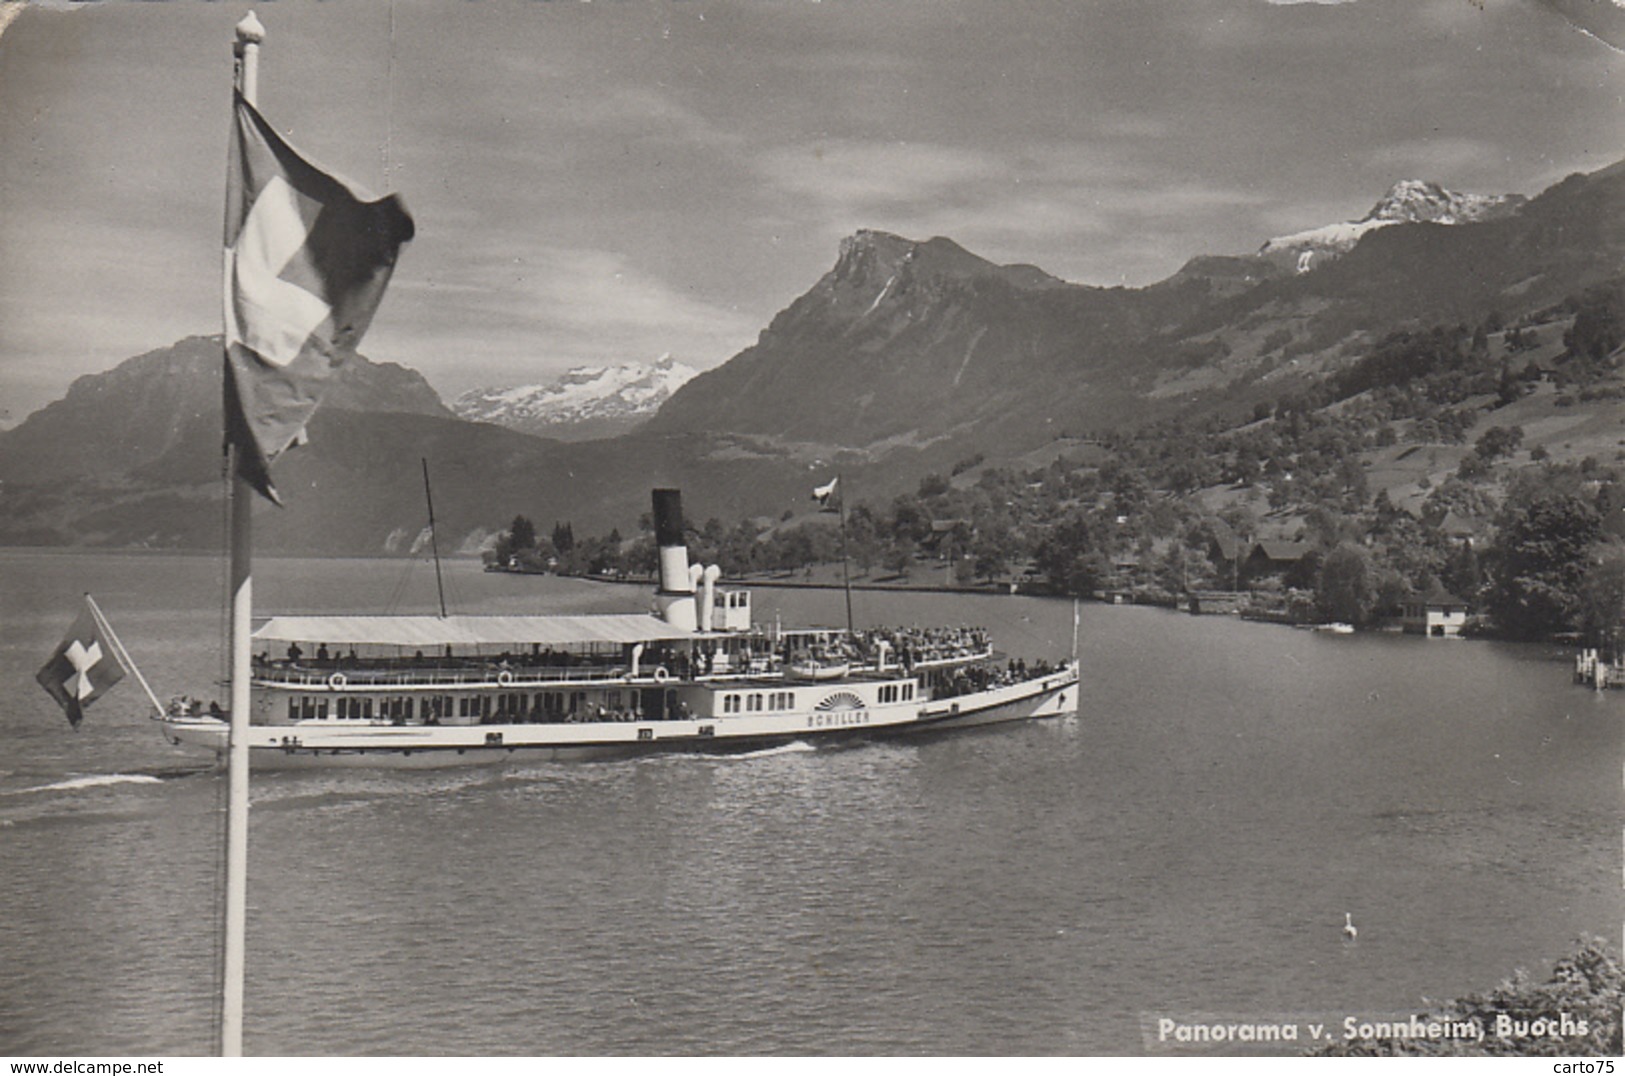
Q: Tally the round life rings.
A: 3